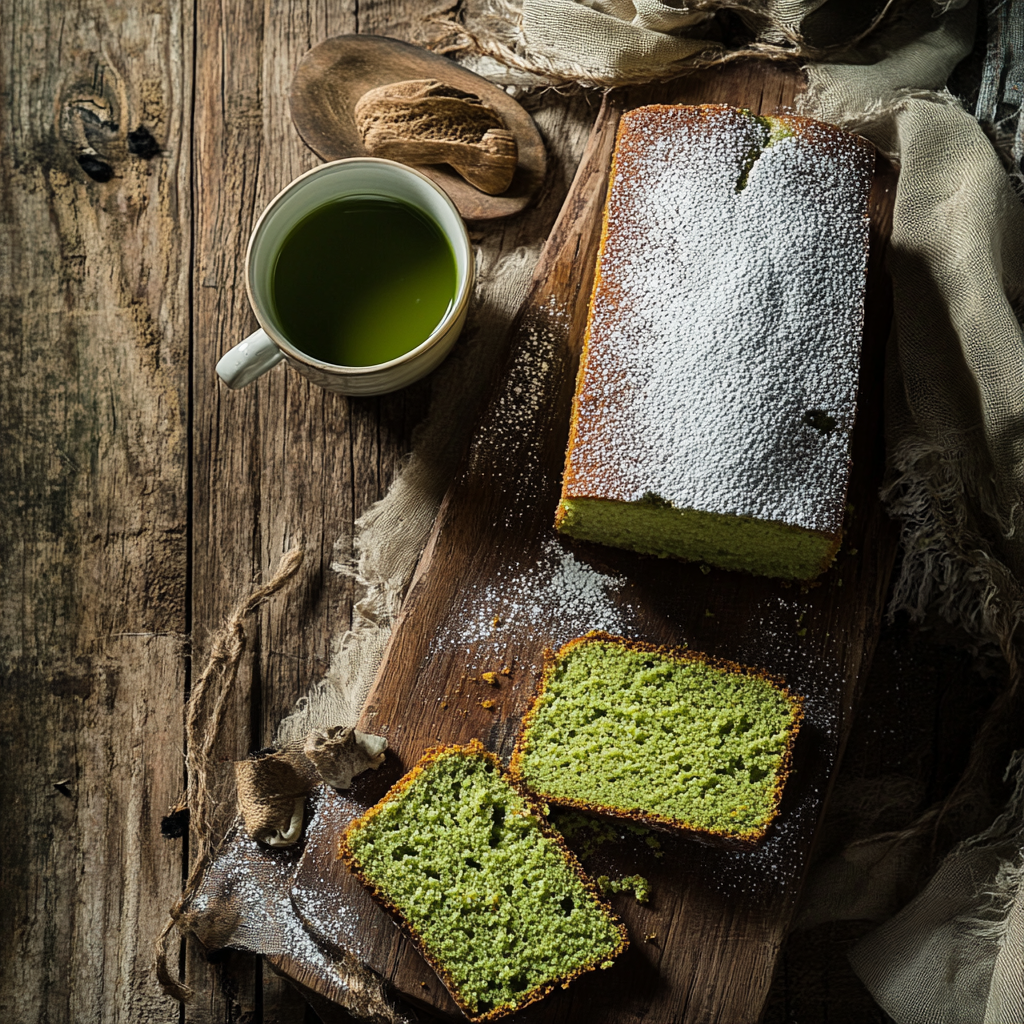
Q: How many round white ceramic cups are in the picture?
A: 1